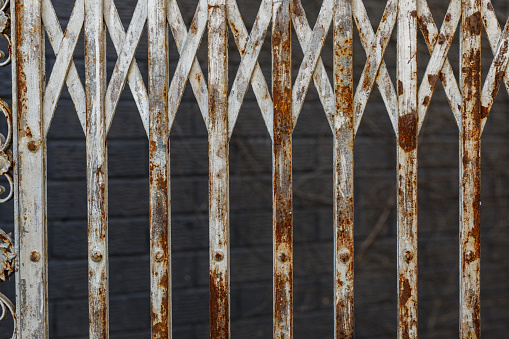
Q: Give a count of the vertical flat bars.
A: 8